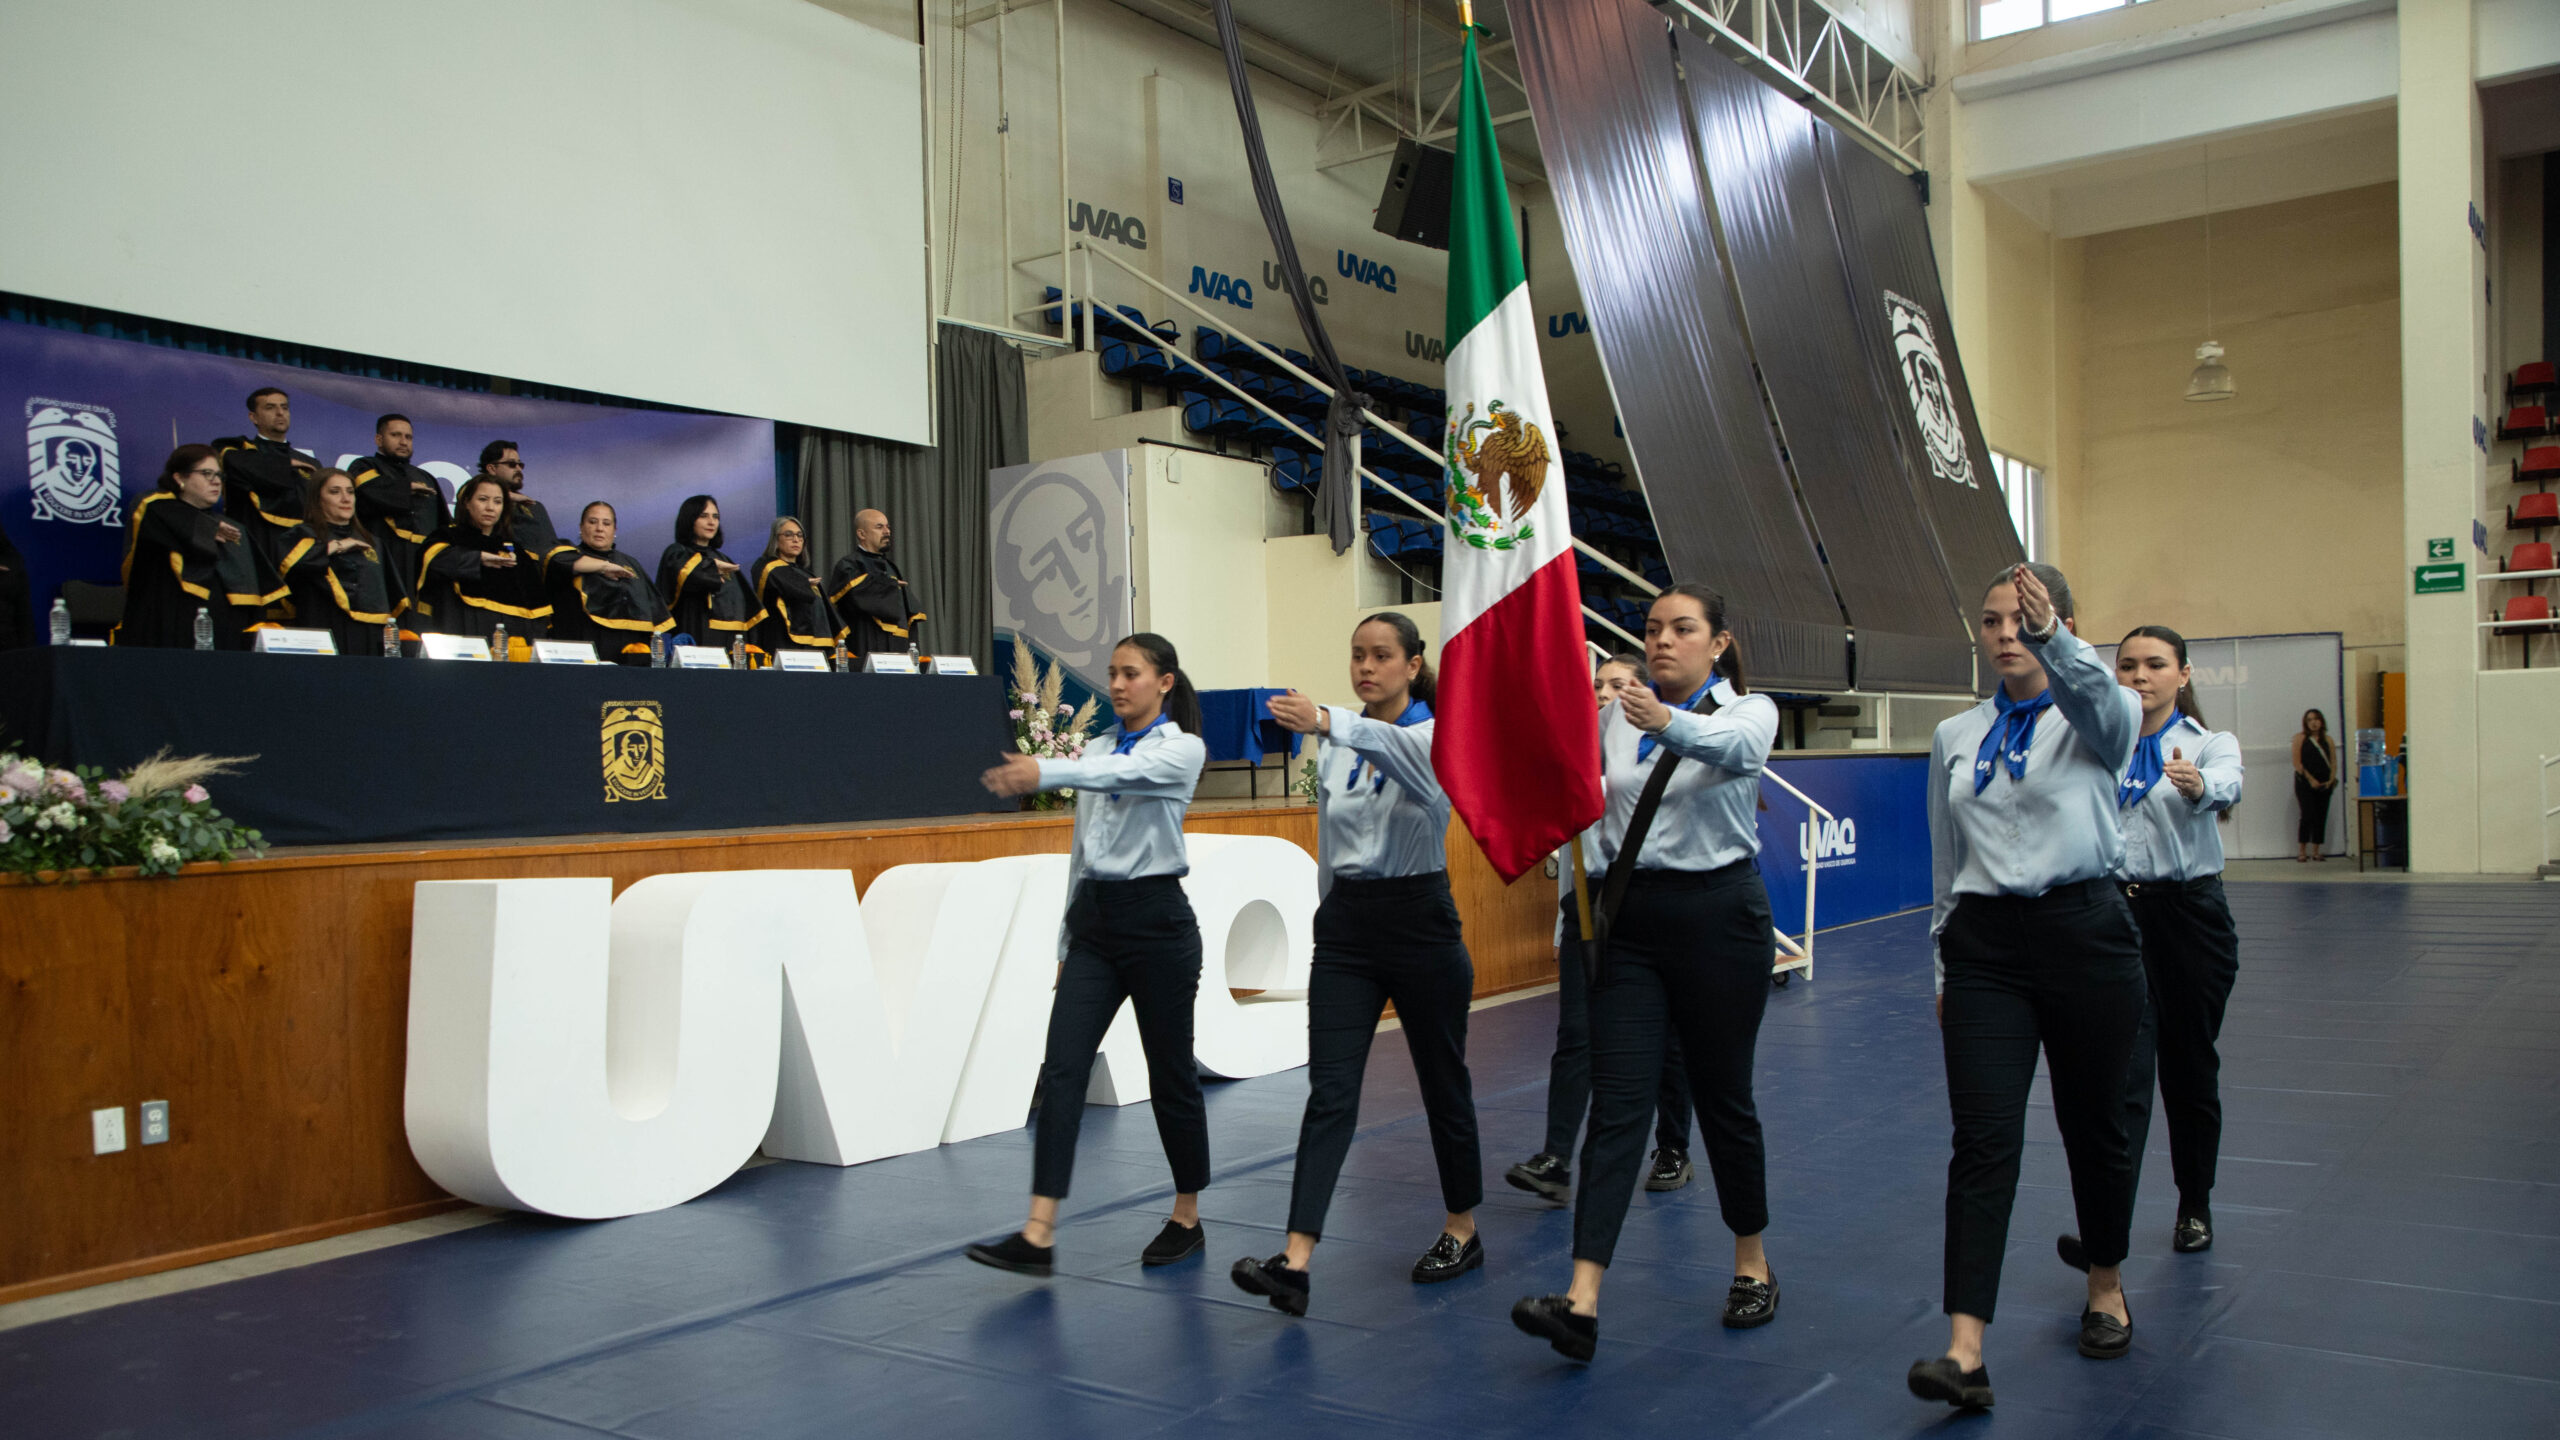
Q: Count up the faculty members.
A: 10